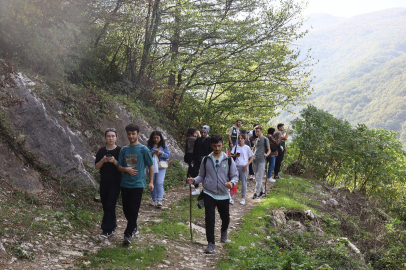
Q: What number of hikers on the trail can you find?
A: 15